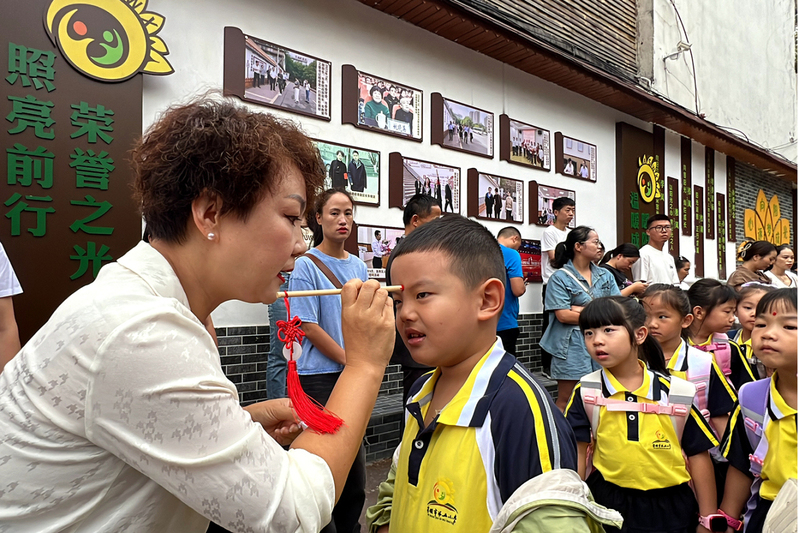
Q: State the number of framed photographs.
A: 11